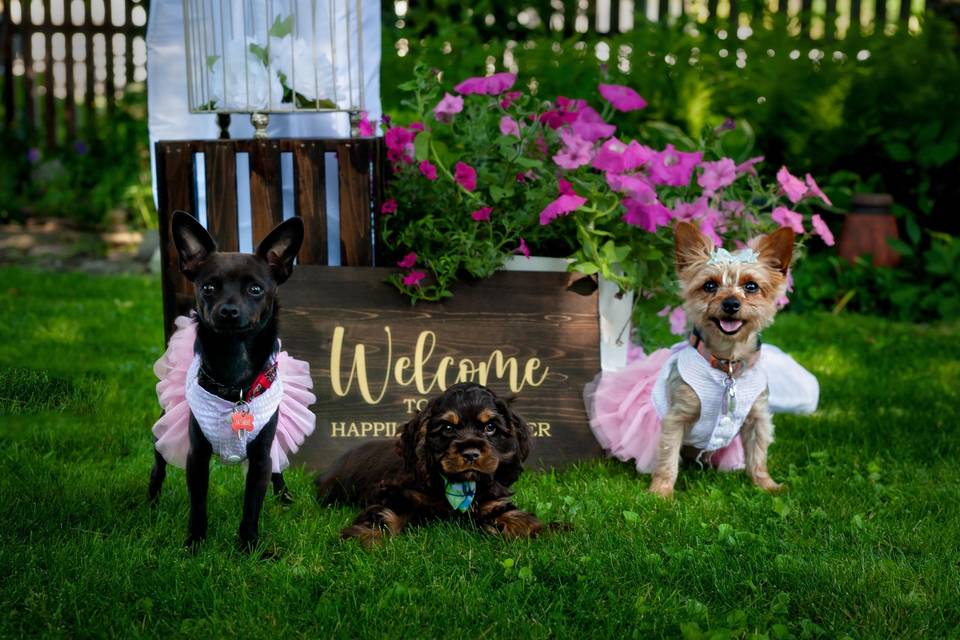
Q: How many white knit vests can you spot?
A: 2